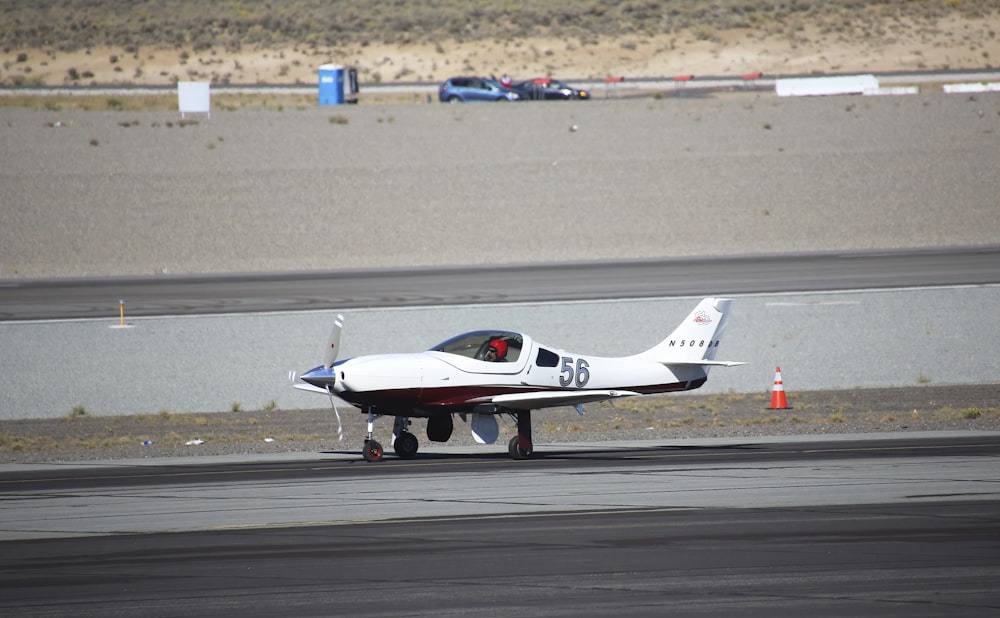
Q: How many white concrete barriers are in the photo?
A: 3